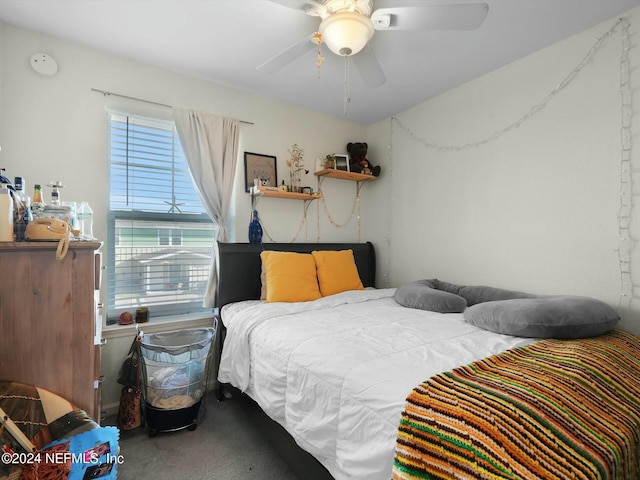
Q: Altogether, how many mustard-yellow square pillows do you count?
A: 2